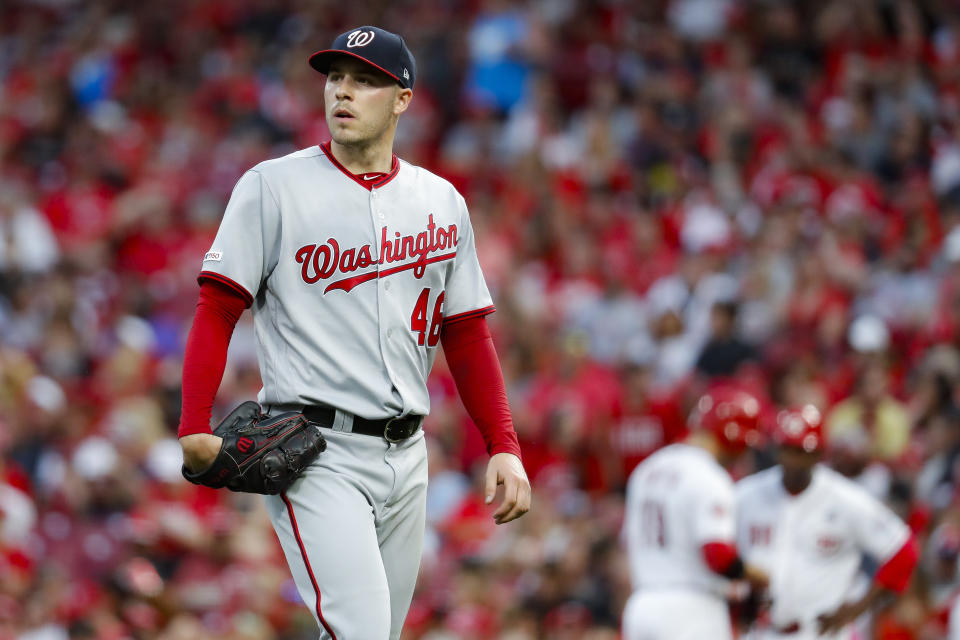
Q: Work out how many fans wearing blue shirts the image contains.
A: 2